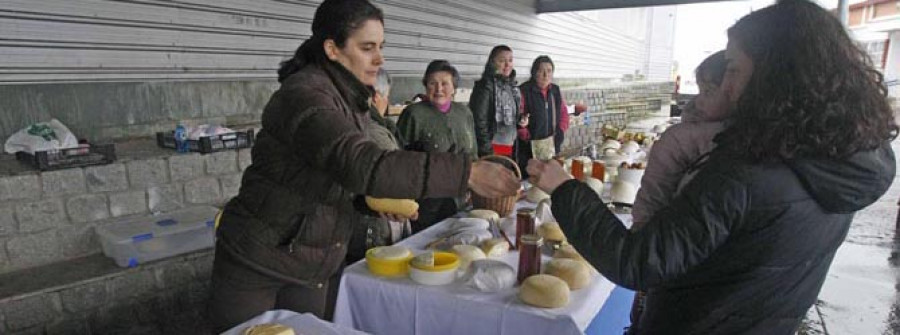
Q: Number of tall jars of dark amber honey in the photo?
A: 2